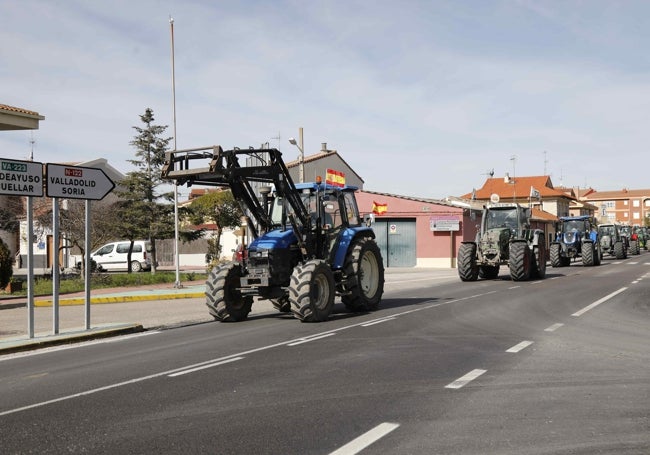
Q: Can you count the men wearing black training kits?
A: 0